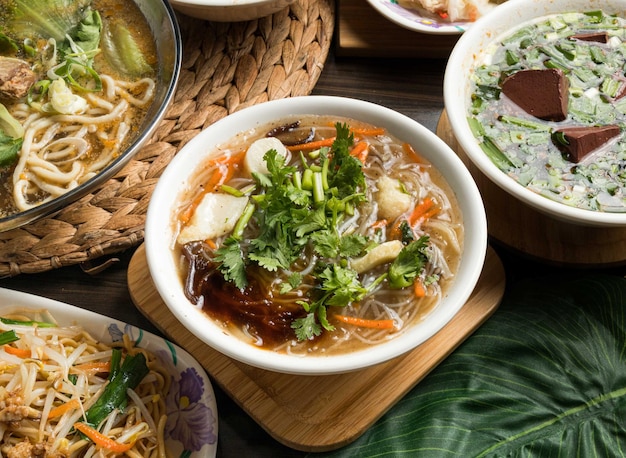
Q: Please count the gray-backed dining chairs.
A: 0